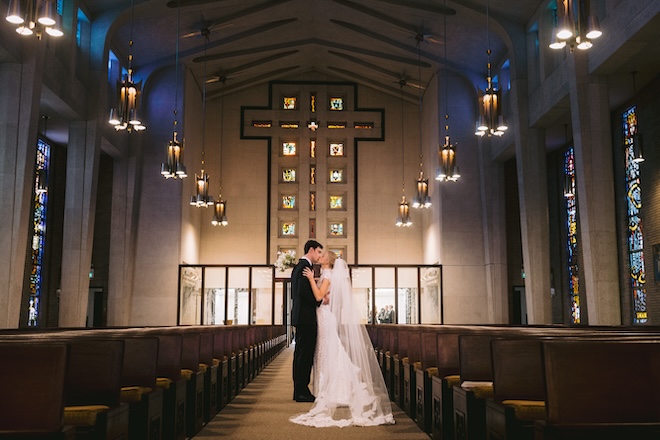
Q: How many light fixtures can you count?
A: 13